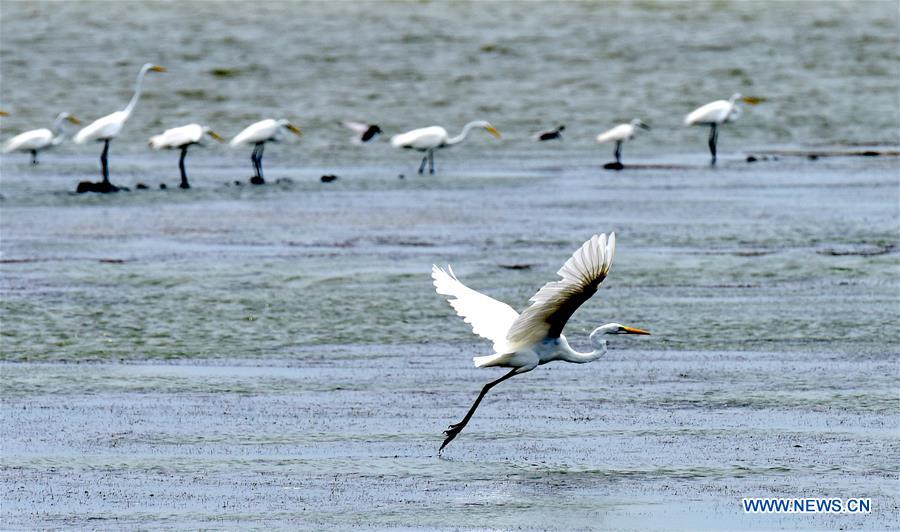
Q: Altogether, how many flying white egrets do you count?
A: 1